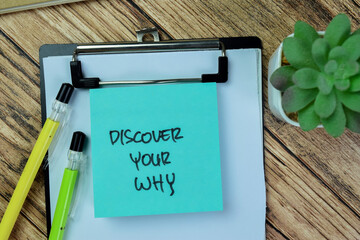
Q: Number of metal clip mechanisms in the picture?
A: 1